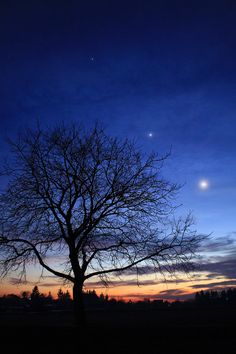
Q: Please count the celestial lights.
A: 3